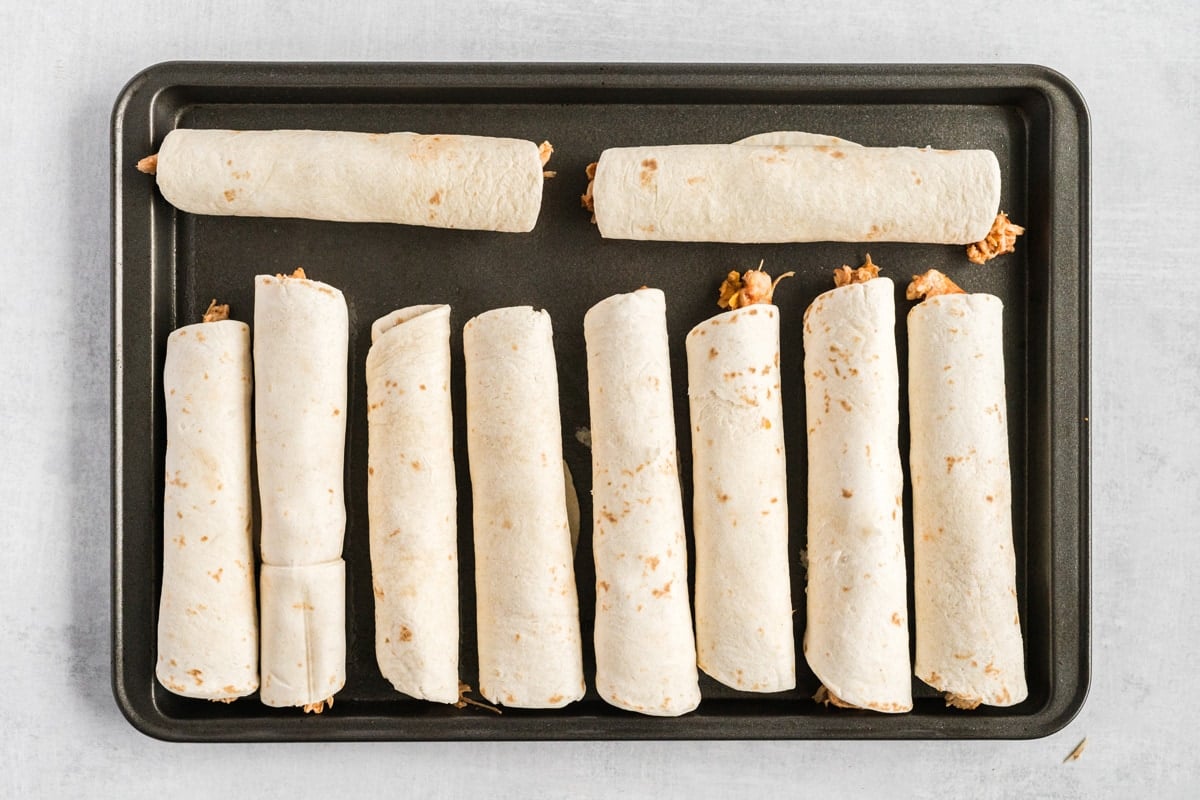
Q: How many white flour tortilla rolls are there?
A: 10